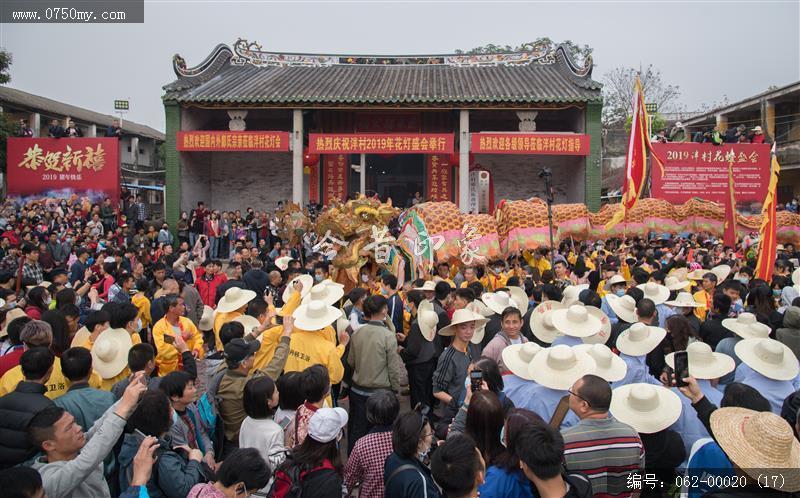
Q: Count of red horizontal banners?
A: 3